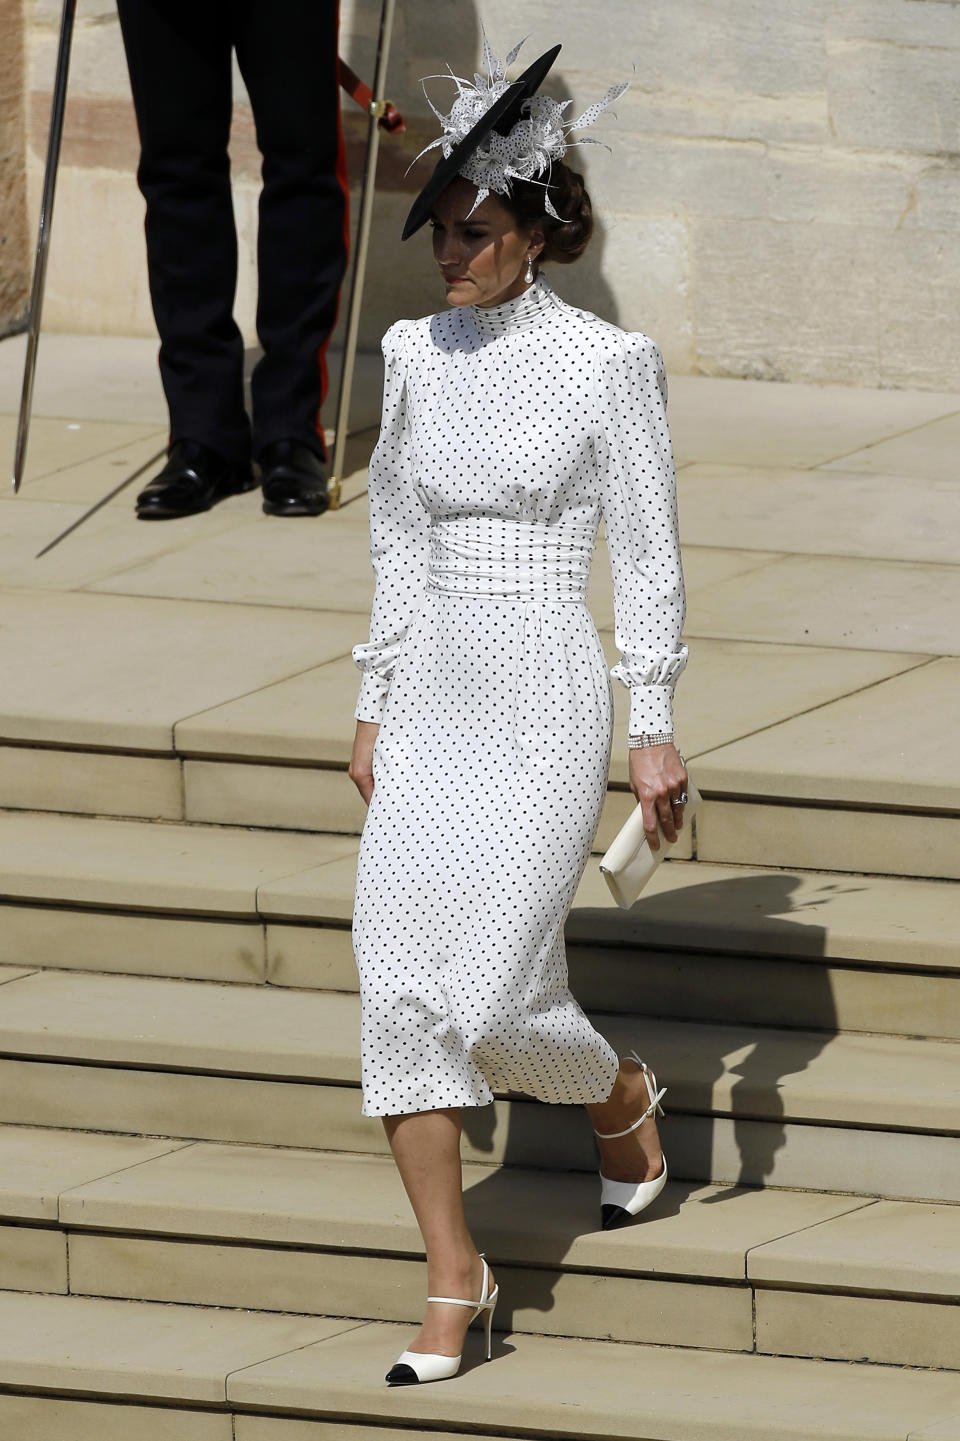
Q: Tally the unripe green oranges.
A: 0